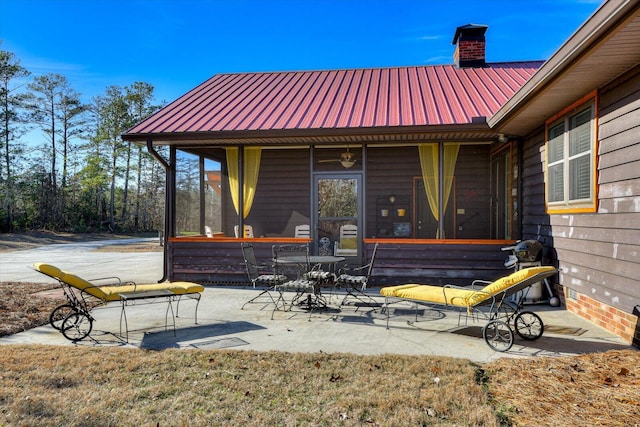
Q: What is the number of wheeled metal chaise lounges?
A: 2